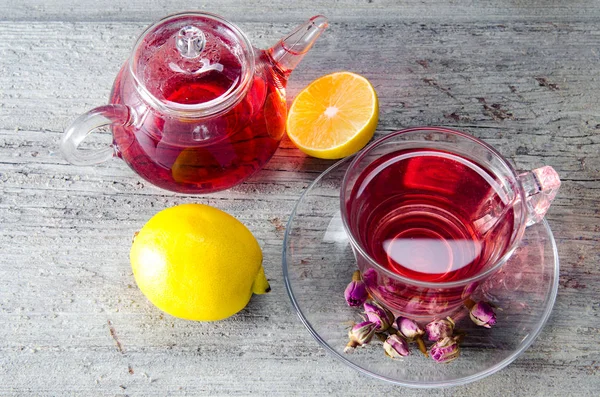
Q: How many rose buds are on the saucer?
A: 8